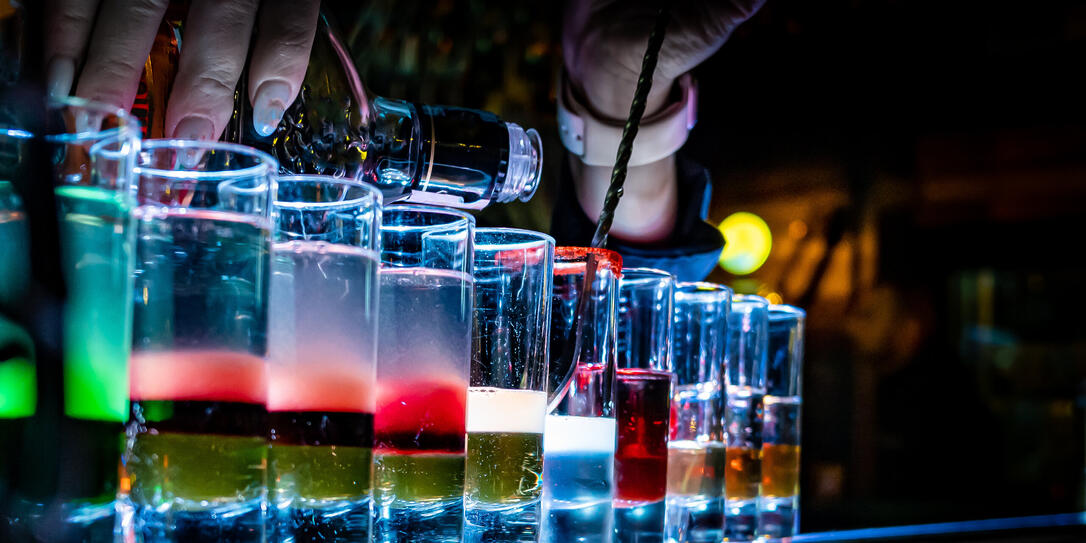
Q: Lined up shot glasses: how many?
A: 10